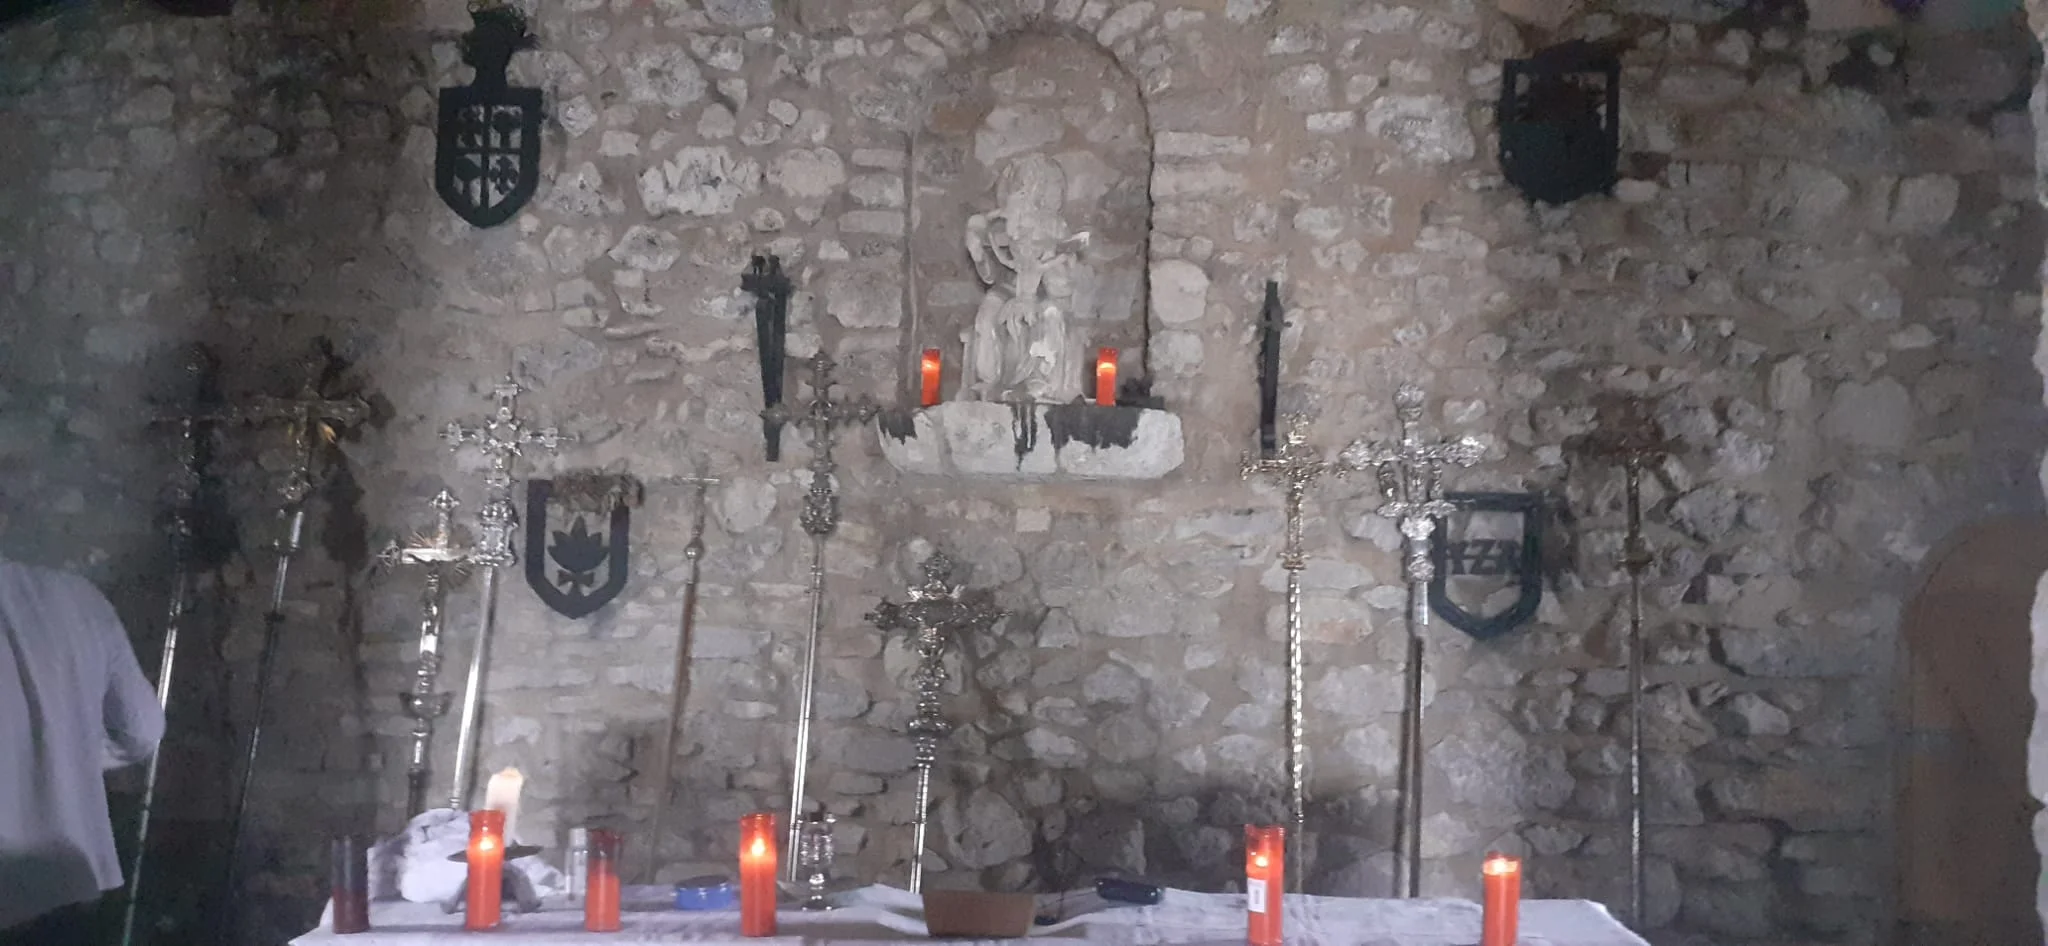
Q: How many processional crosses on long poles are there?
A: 10